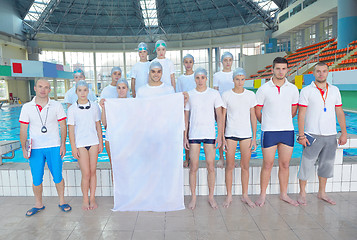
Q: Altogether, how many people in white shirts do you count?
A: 14